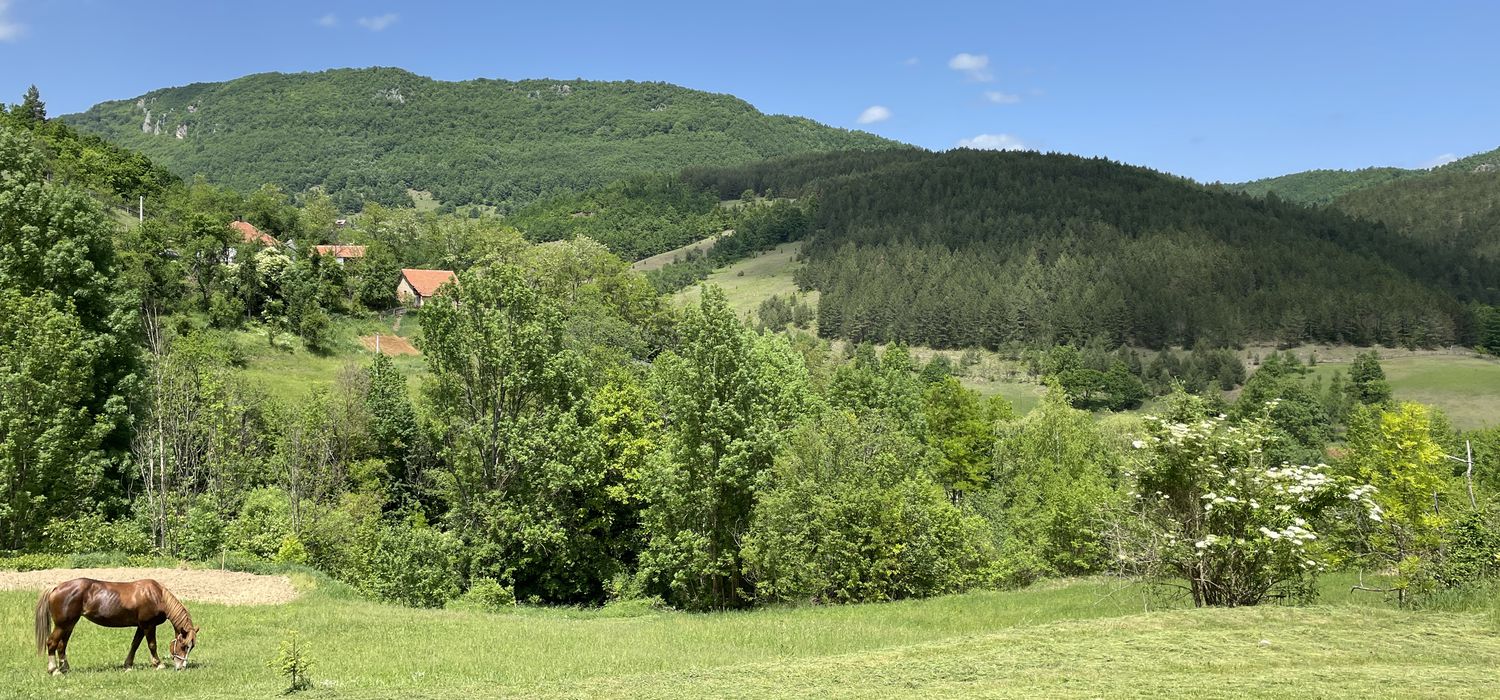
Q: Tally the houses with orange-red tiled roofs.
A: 3